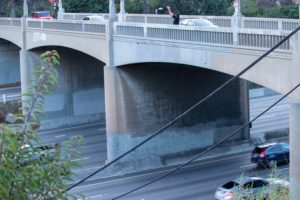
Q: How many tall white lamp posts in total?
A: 5